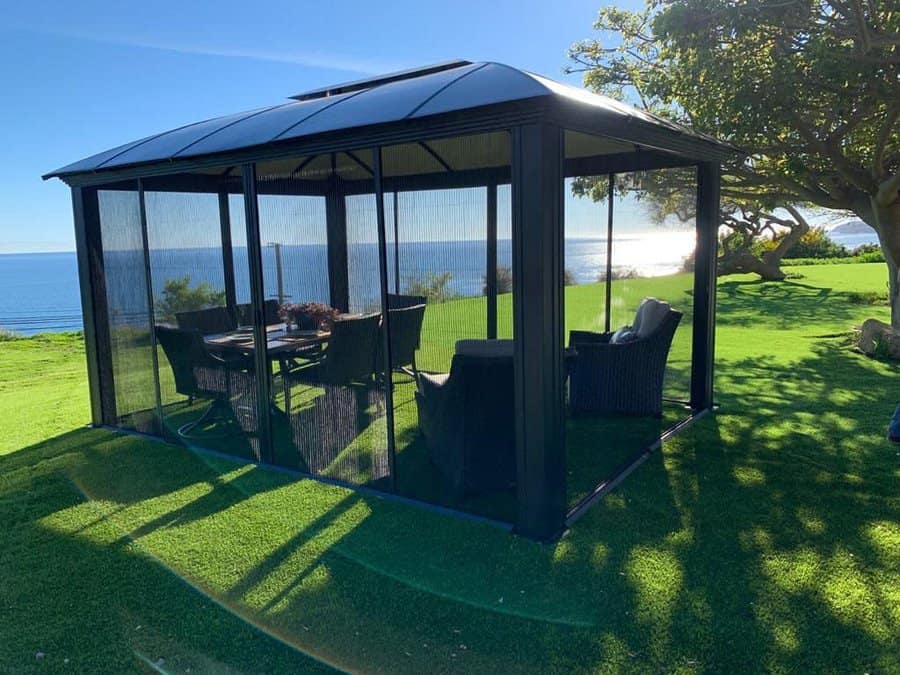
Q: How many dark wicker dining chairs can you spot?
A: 6